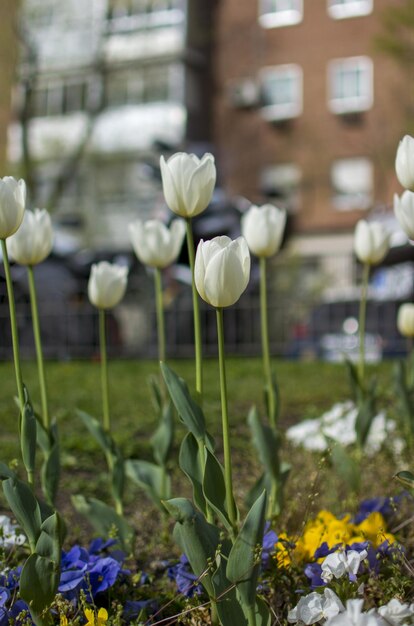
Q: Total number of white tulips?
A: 11